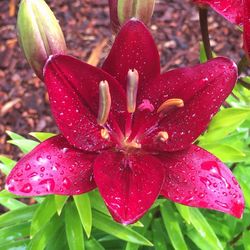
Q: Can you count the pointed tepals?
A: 6